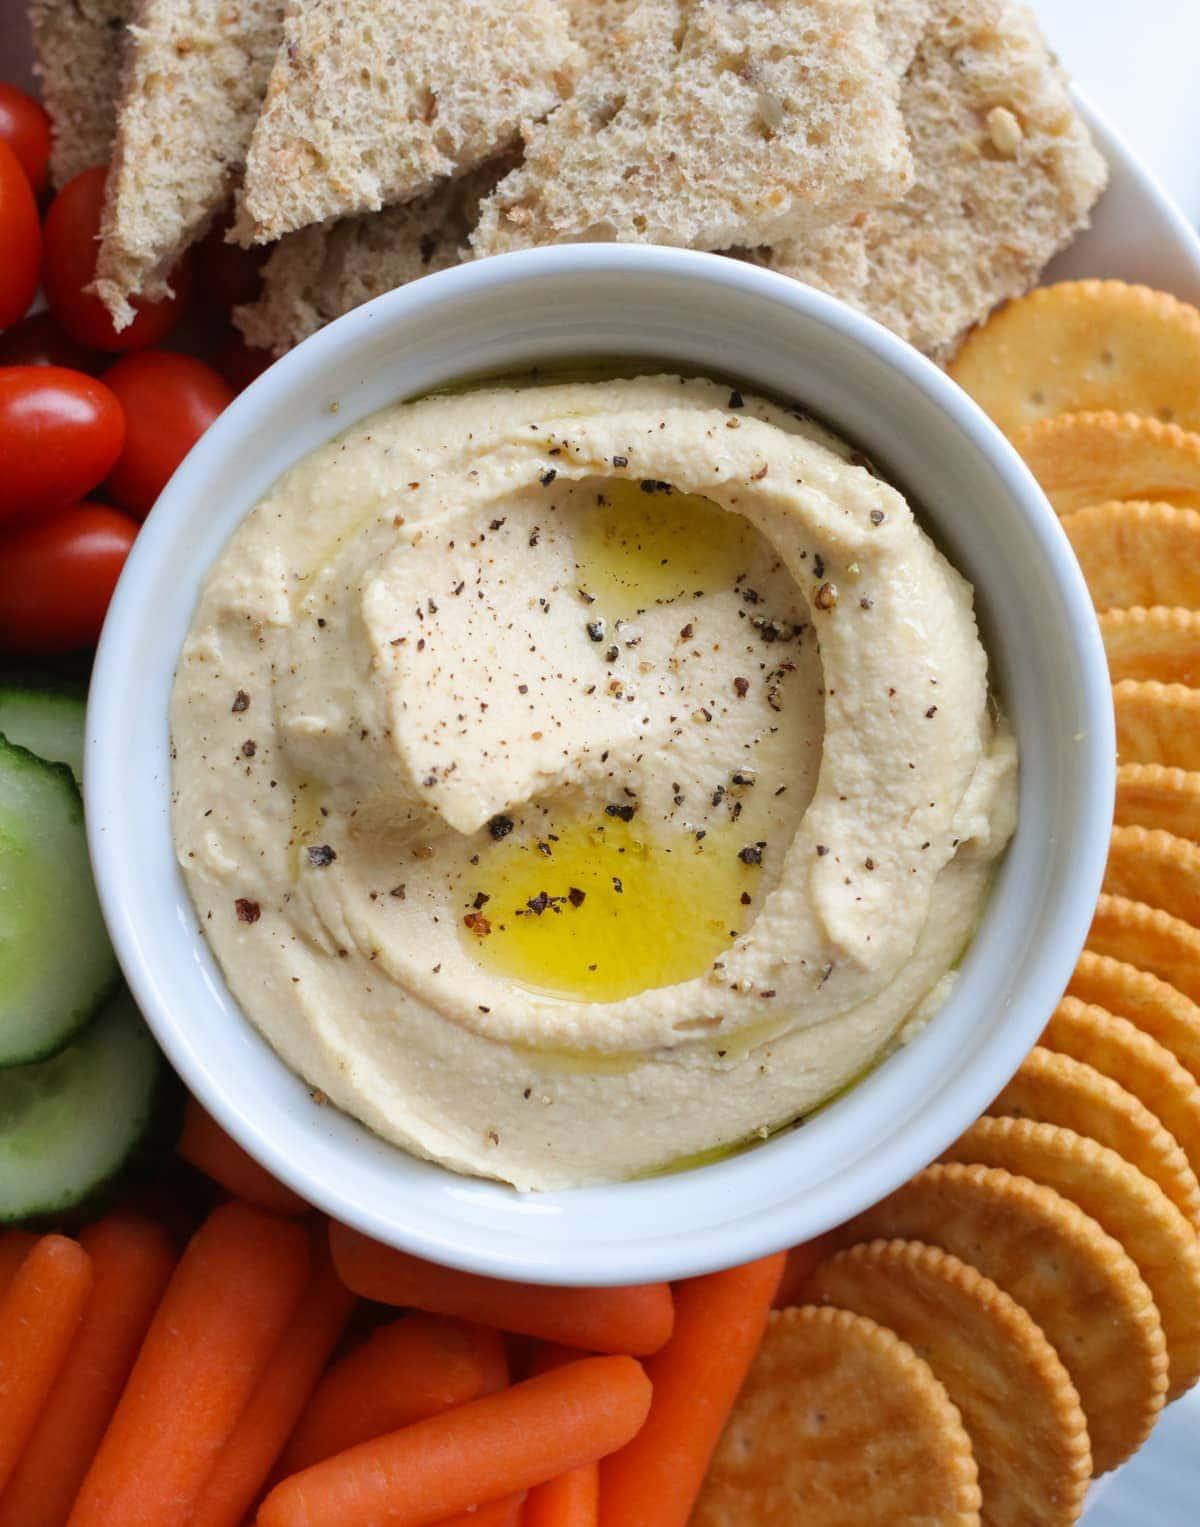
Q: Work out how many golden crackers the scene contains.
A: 15